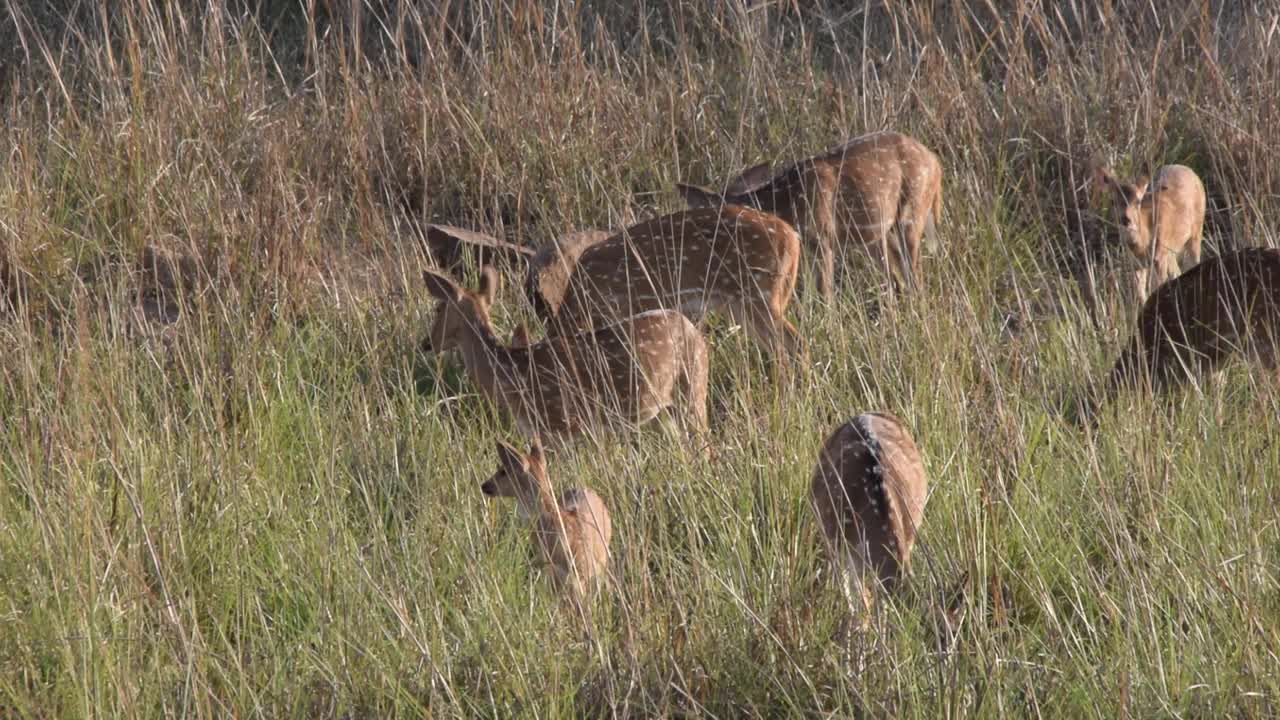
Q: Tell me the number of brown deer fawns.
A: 2